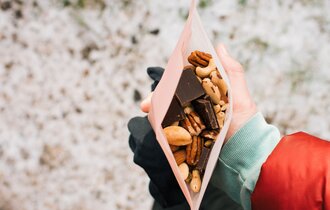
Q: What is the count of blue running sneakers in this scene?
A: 0